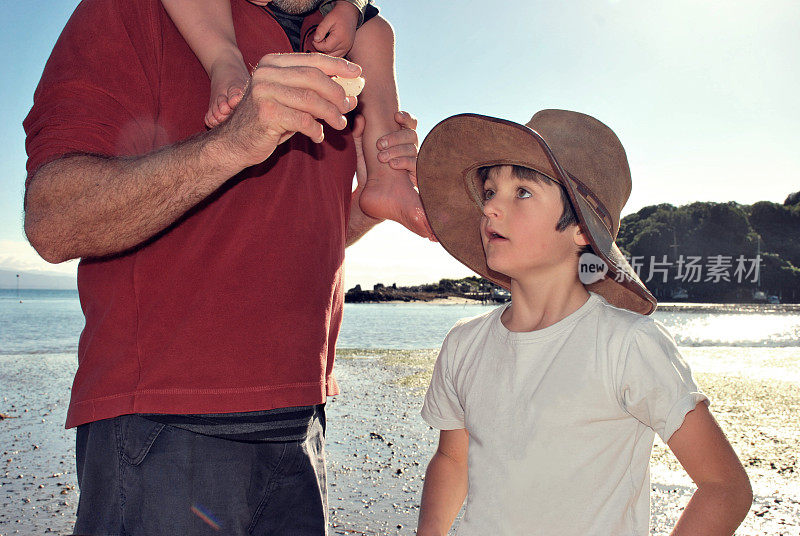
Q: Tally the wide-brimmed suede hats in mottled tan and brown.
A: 1